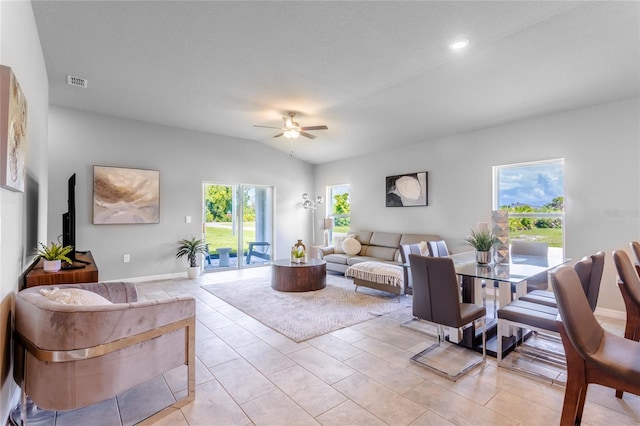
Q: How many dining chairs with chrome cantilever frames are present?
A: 6